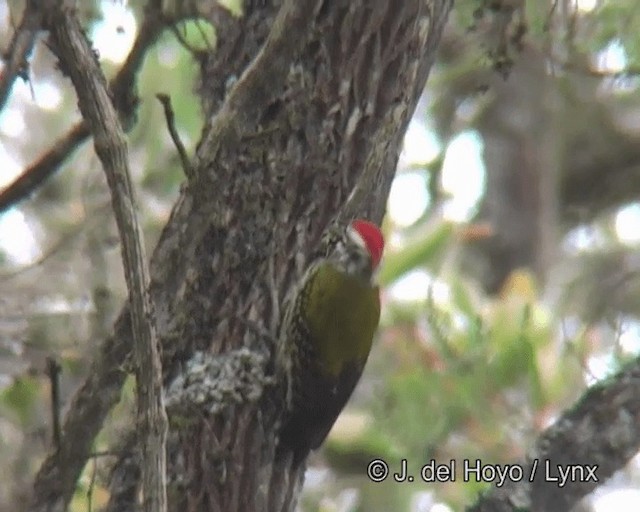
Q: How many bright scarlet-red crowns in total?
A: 1